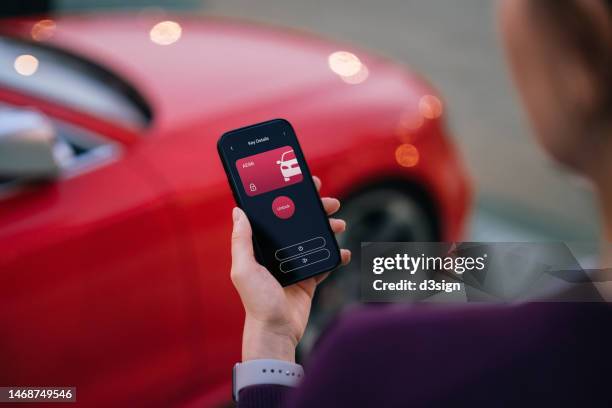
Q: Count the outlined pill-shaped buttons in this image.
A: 2